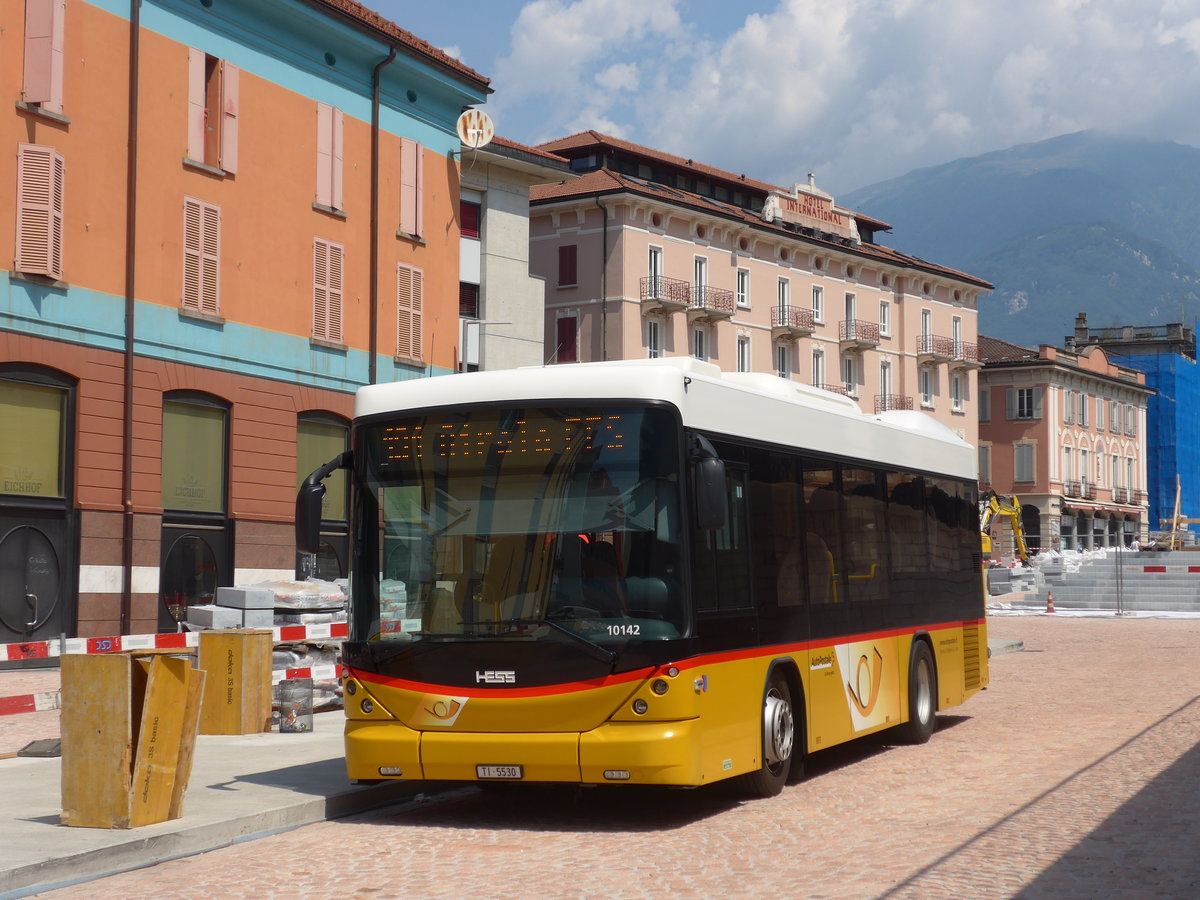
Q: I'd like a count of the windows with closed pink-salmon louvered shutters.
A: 4